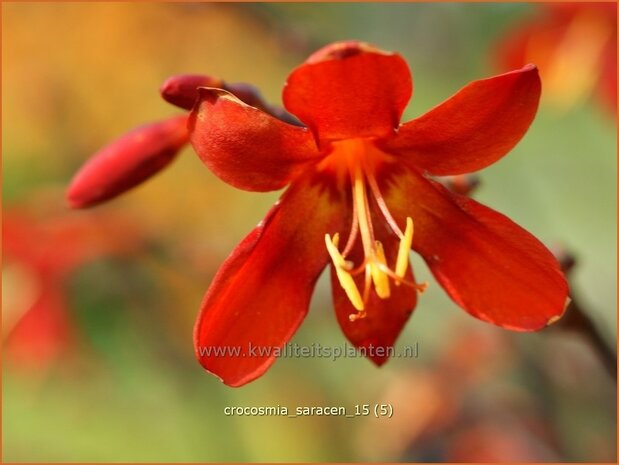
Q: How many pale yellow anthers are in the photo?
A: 3